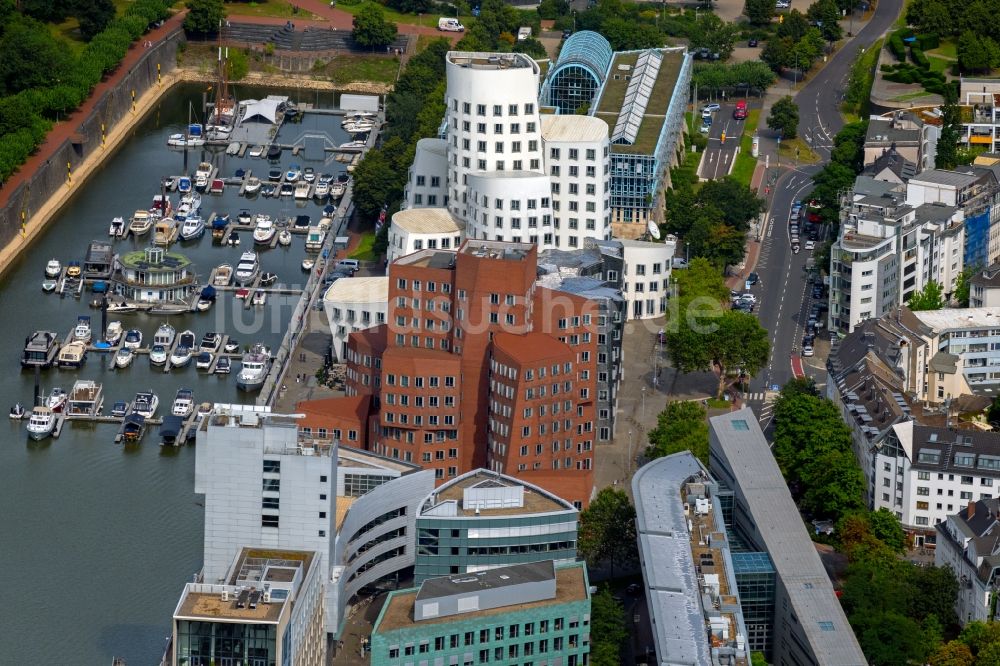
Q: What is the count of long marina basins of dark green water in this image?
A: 1